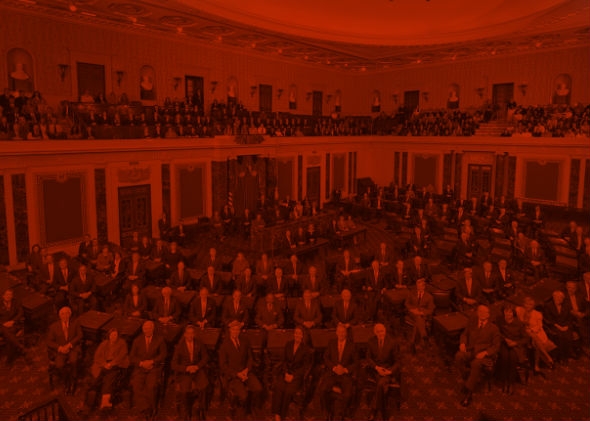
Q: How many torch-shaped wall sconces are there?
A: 12